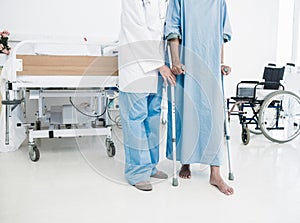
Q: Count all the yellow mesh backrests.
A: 0